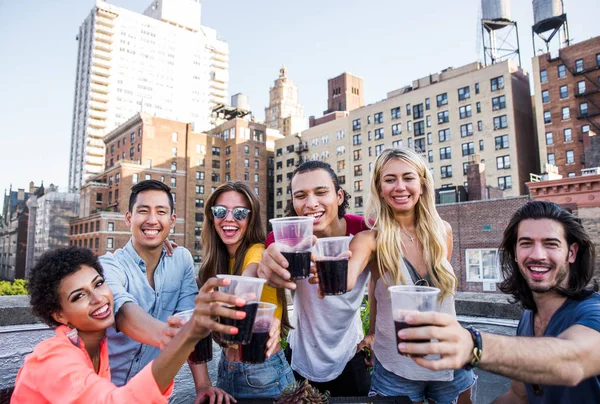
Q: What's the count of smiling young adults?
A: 6